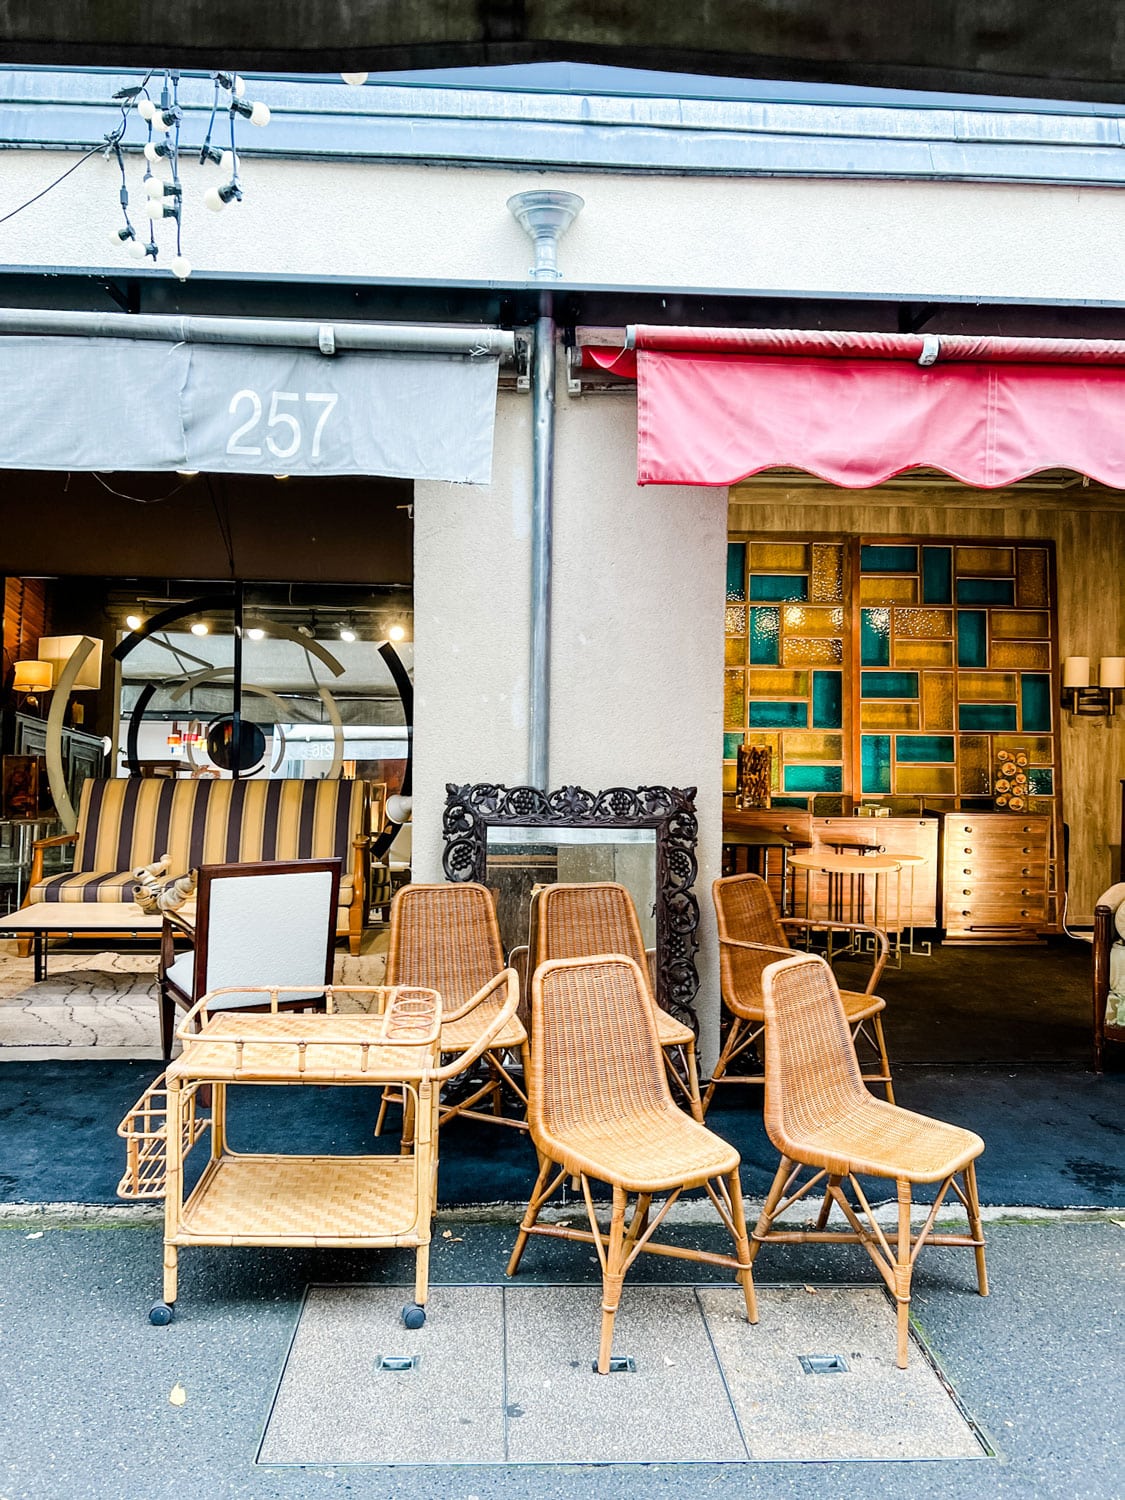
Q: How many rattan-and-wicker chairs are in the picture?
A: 5